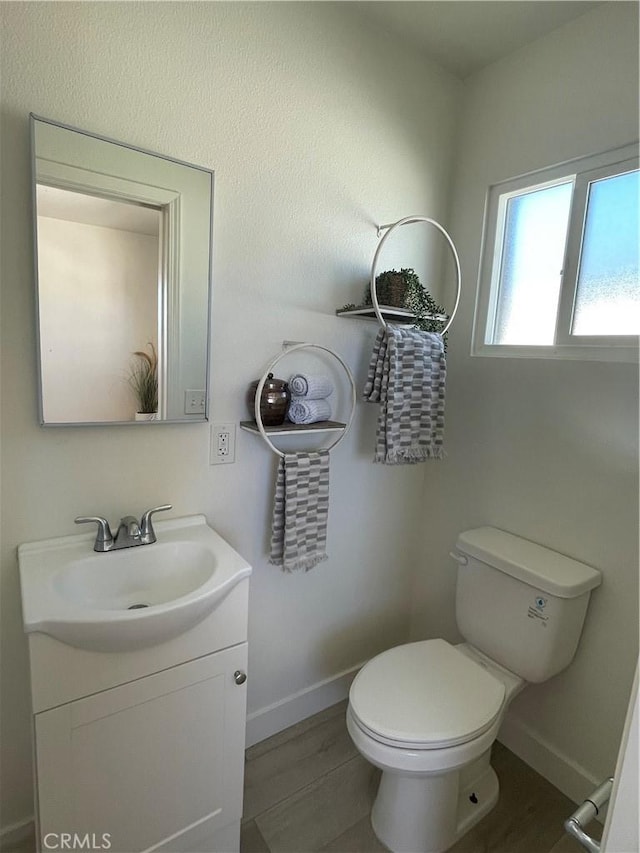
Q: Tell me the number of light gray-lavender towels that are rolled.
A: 2